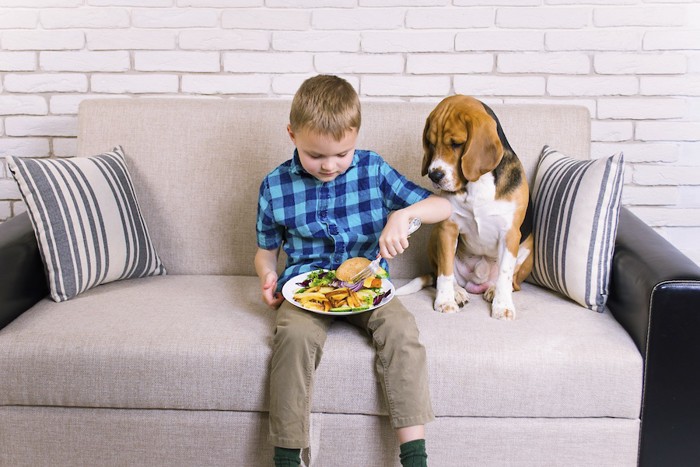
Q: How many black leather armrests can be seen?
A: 2